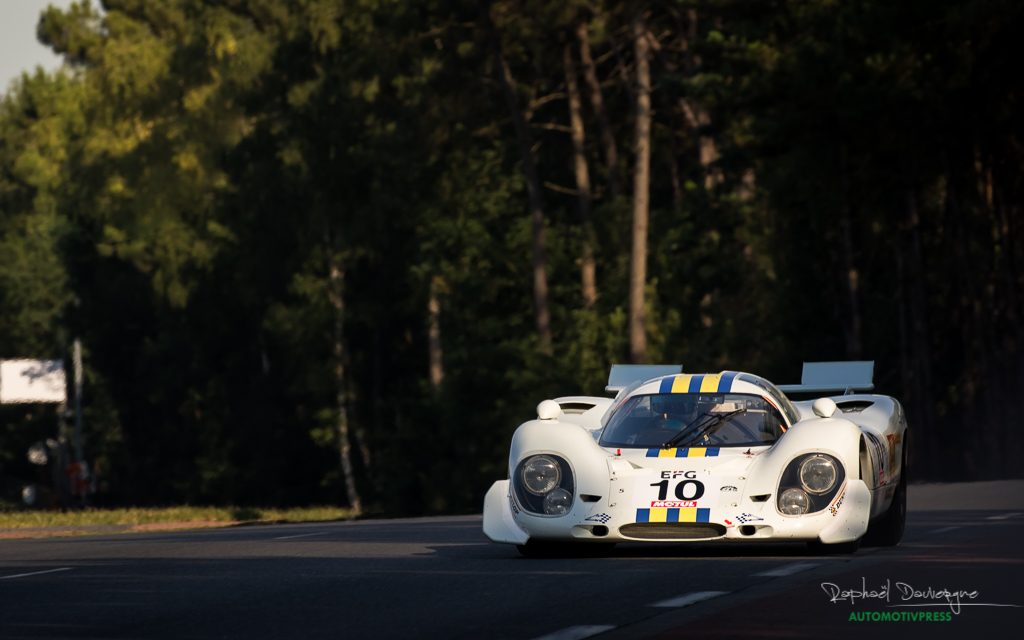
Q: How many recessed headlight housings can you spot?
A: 2